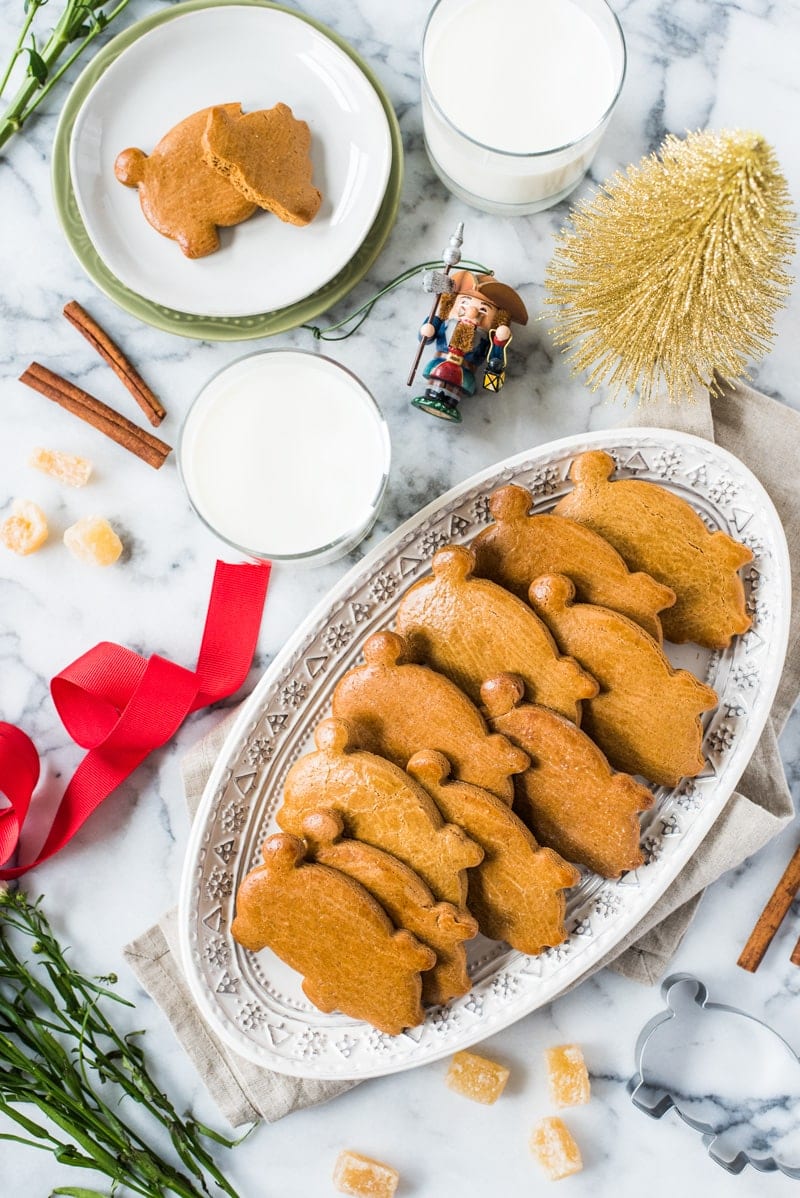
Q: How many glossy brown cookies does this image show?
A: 11